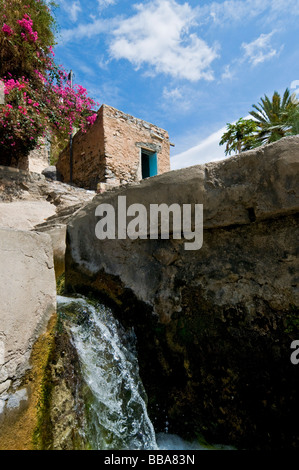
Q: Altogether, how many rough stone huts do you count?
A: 1